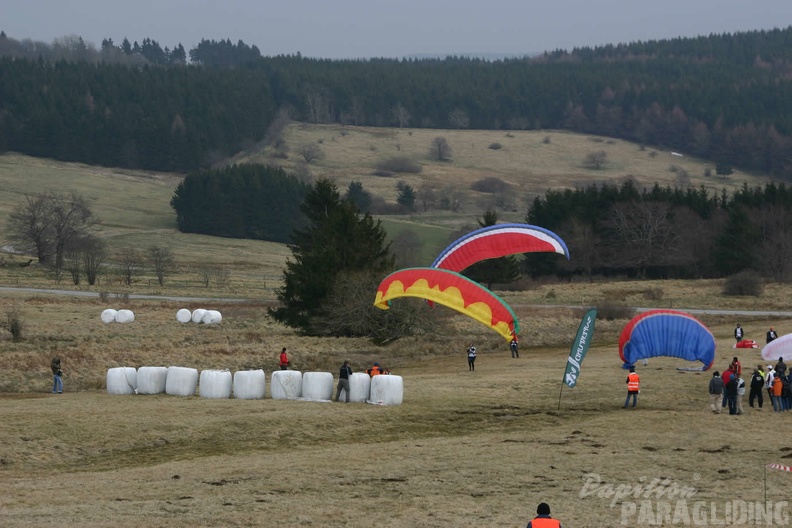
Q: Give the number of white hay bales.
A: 14